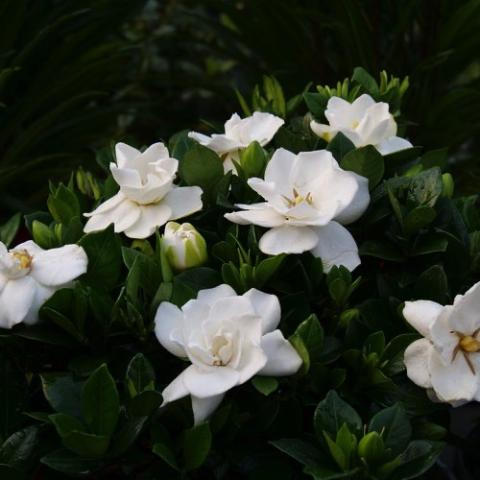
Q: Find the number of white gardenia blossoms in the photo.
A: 7